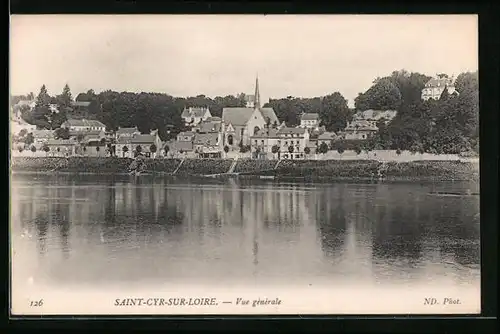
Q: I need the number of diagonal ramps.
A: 3